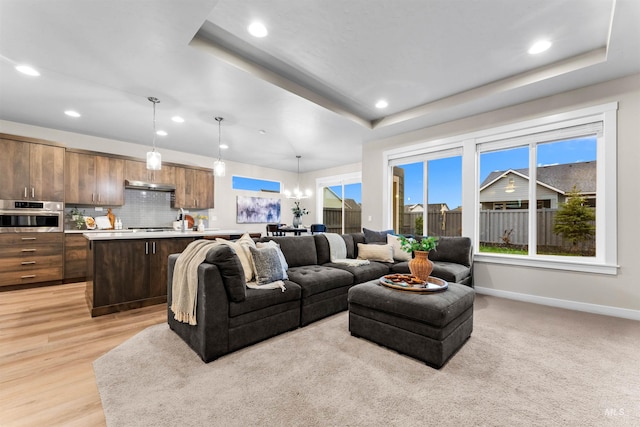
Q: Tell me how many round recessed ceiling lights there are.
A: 8